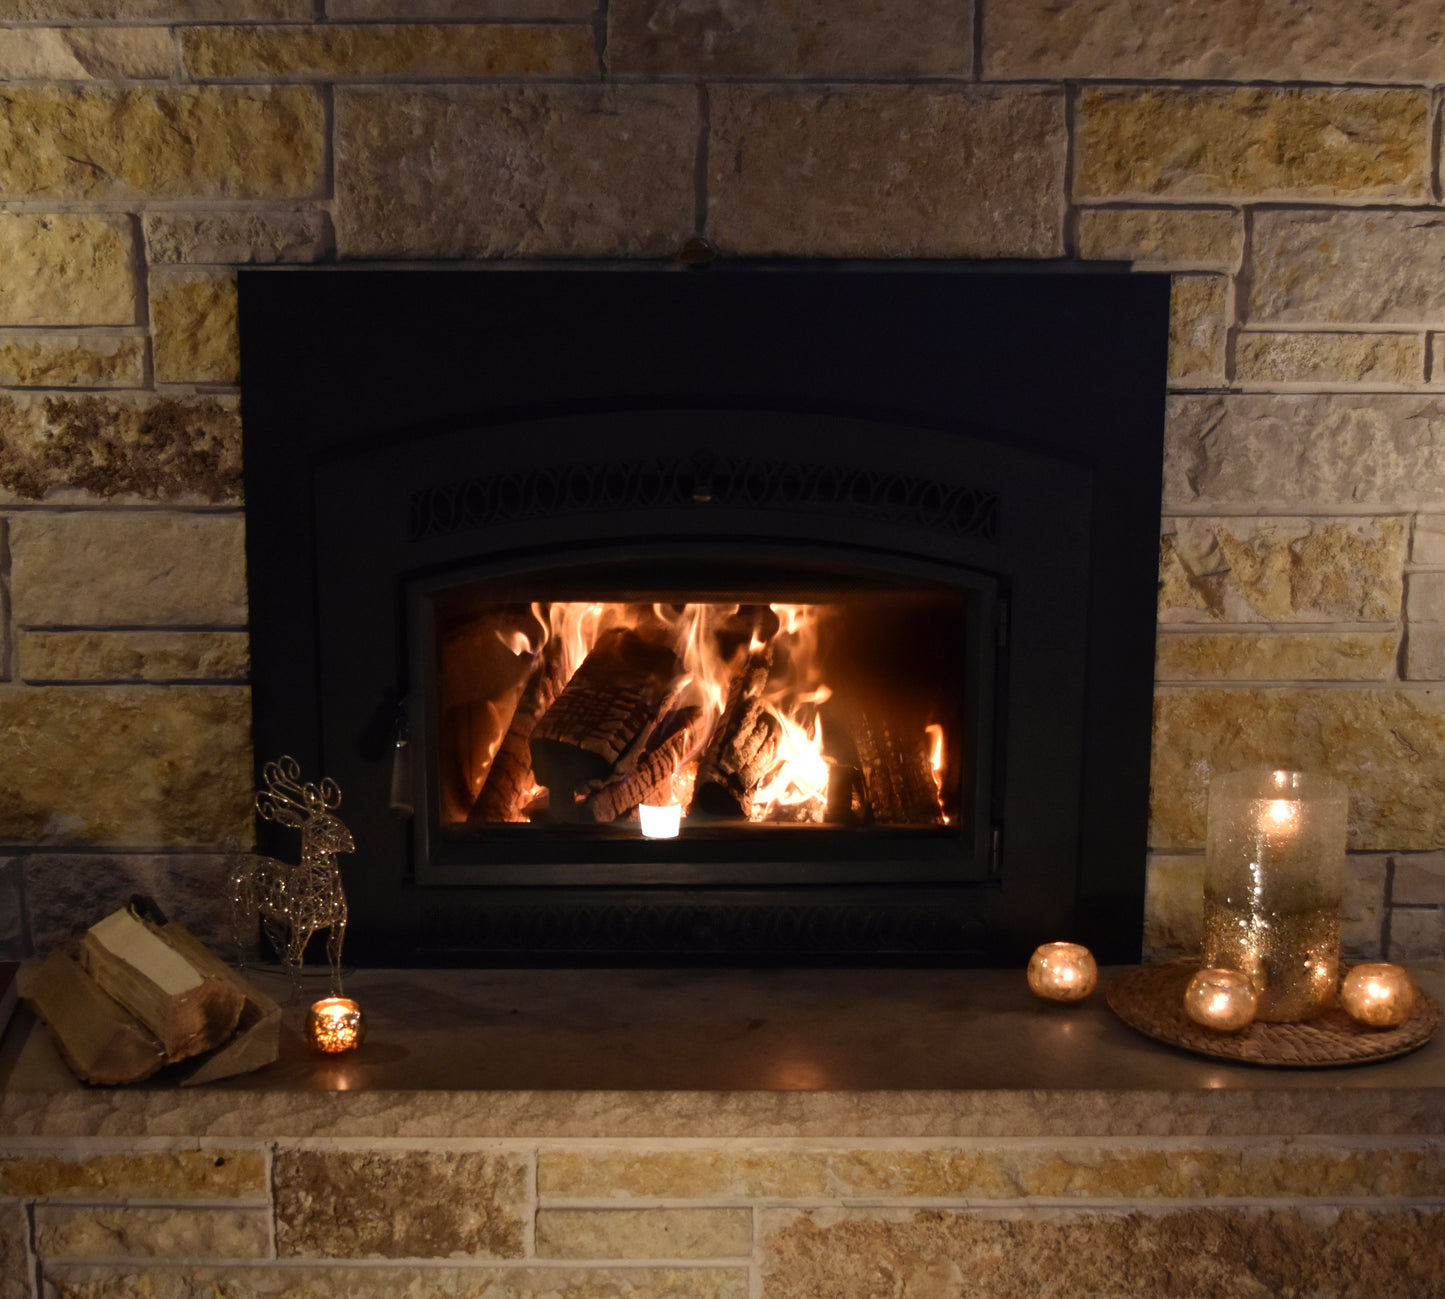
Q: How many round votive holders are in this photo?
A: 4